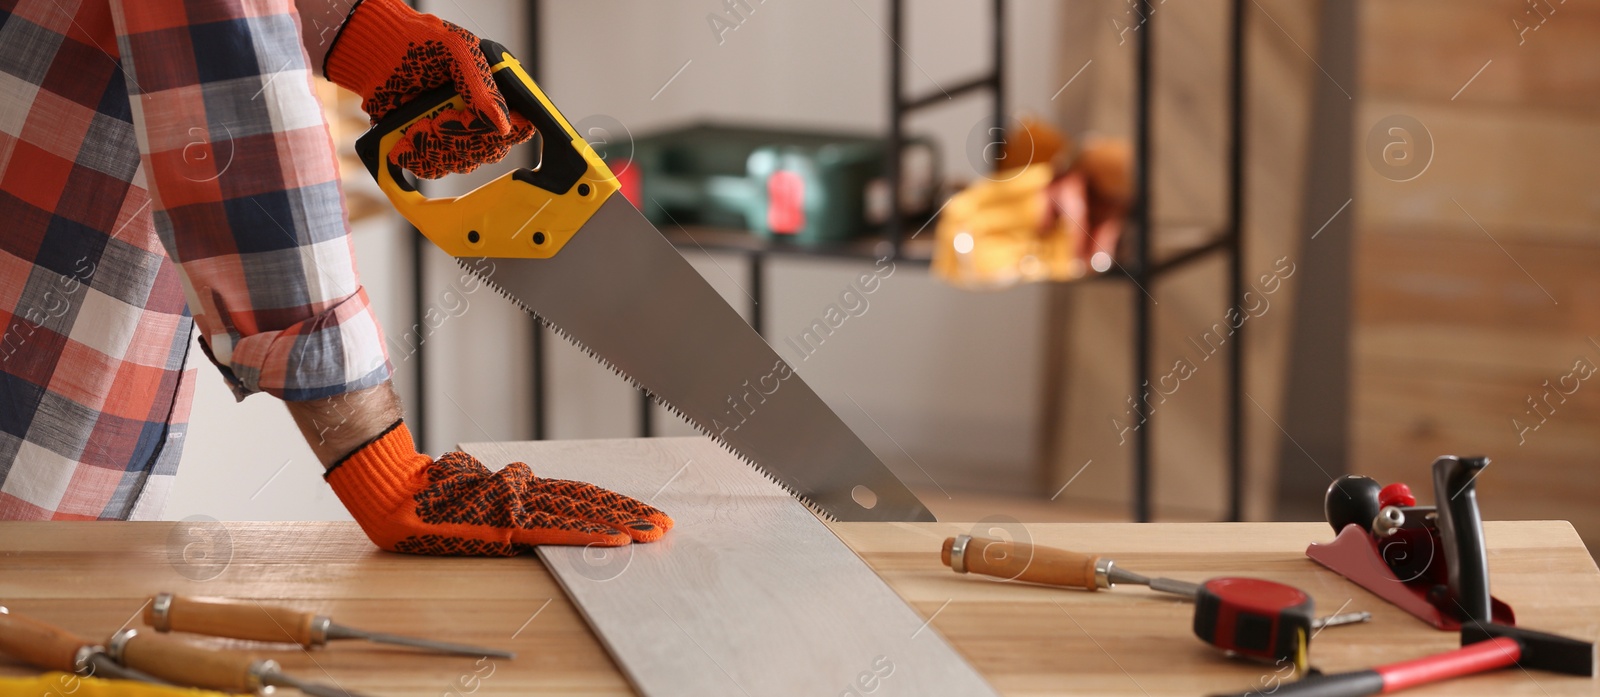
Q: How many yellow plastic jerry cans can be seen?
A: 0